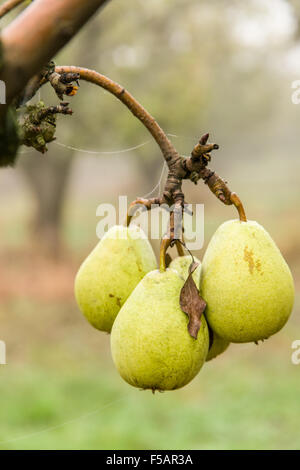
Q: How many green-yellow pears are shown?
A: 4